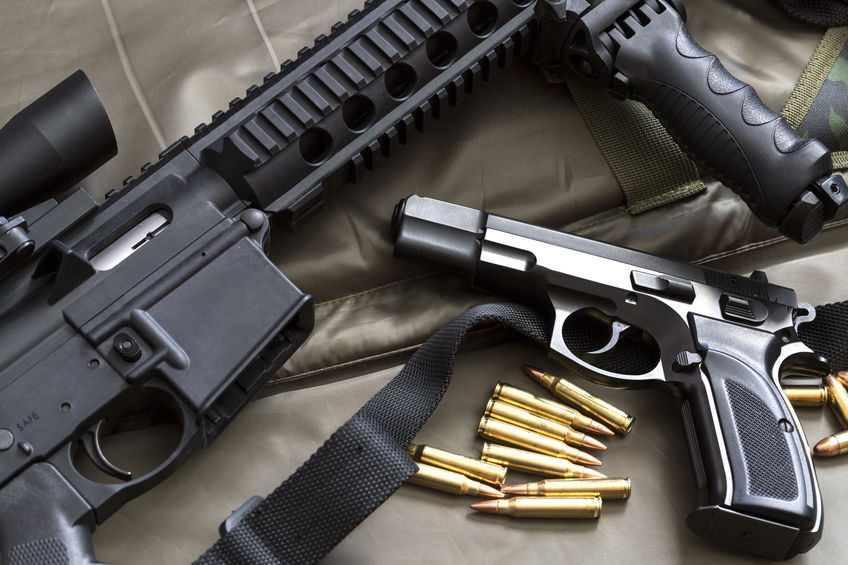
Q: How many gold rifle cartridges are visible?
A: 9